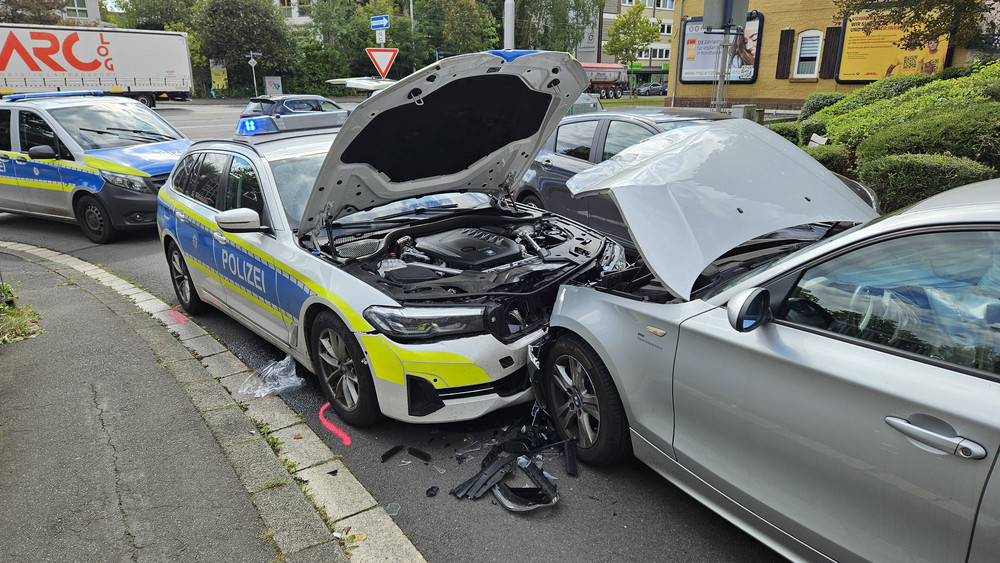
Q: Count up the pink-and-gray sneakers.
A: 0